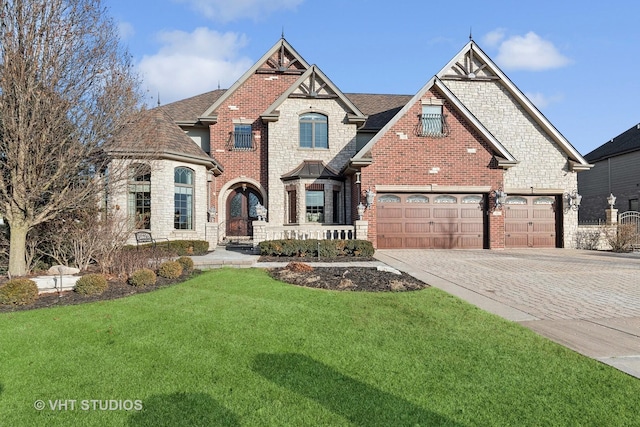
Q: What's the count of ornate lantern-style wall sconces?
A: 3